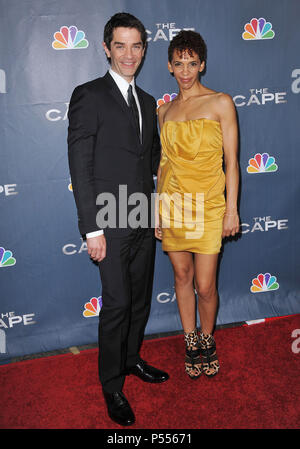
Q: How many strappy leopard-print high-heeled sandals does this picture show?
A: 2